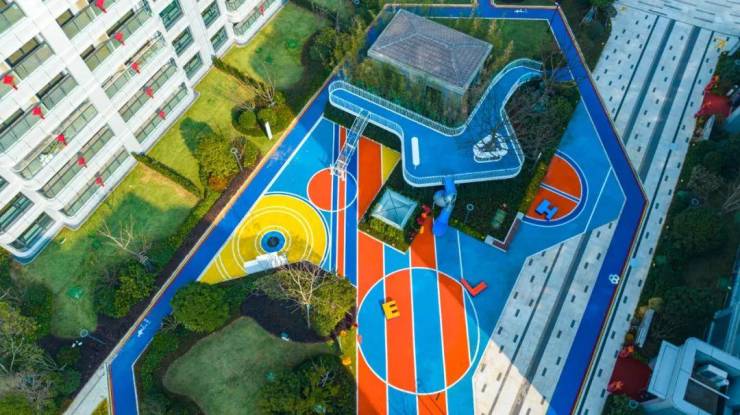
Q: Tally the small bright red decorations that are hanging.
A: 11